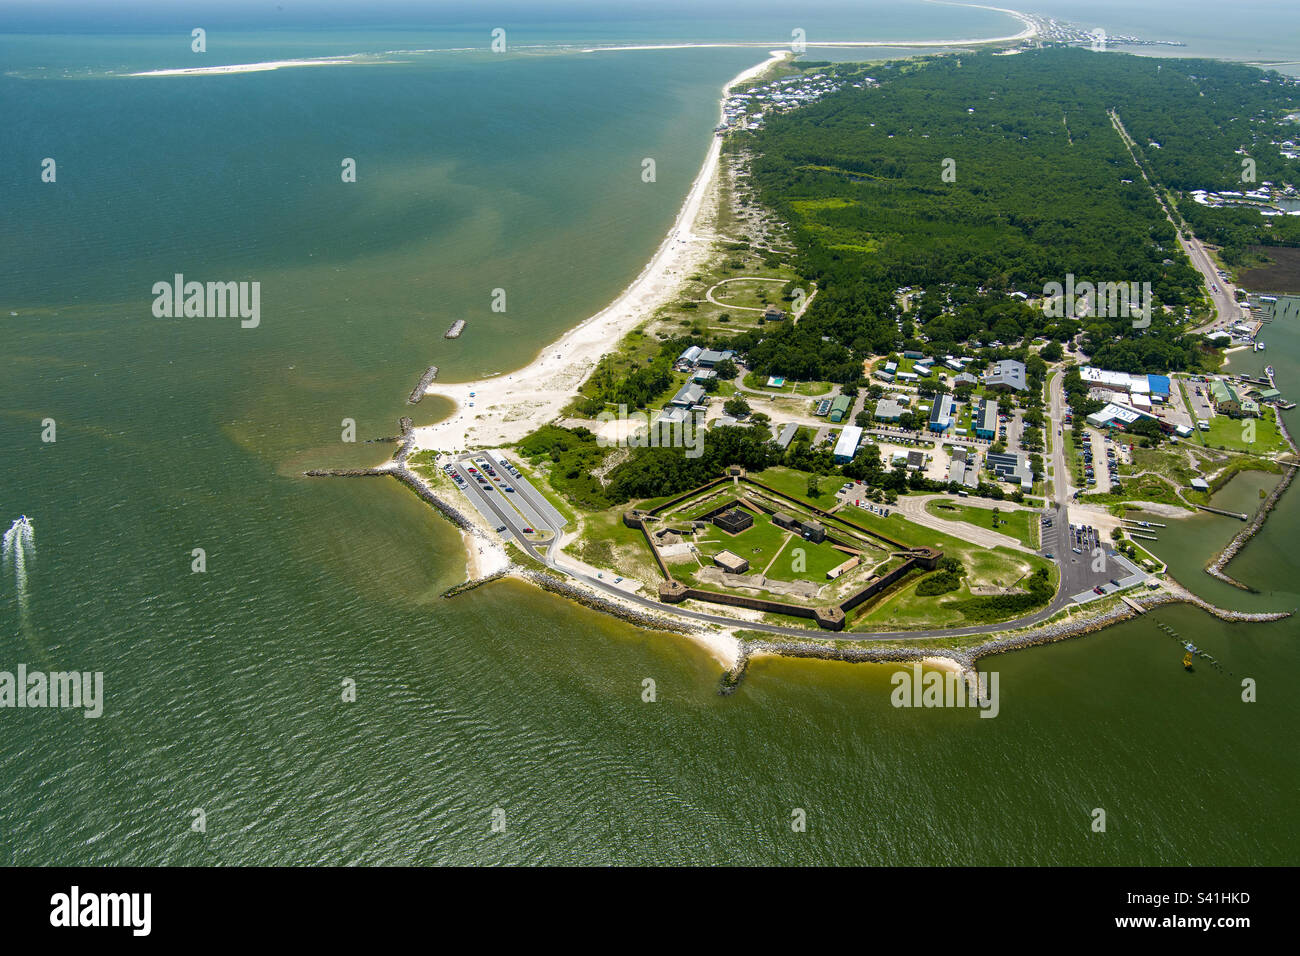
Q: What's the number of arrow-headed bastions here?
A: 5